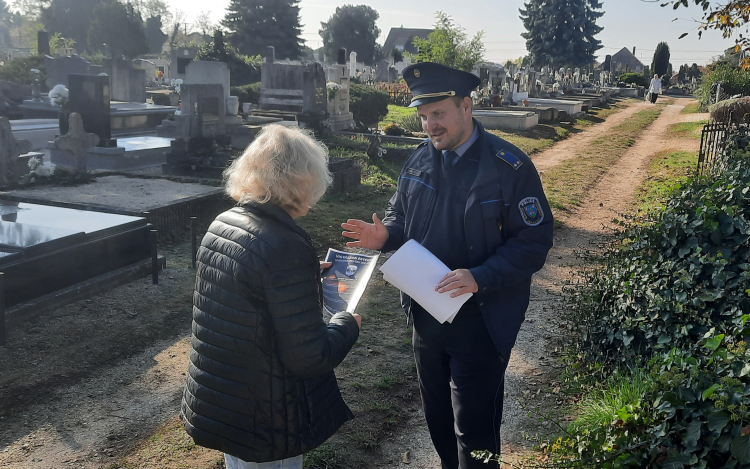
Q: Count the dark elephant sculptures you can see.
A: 0